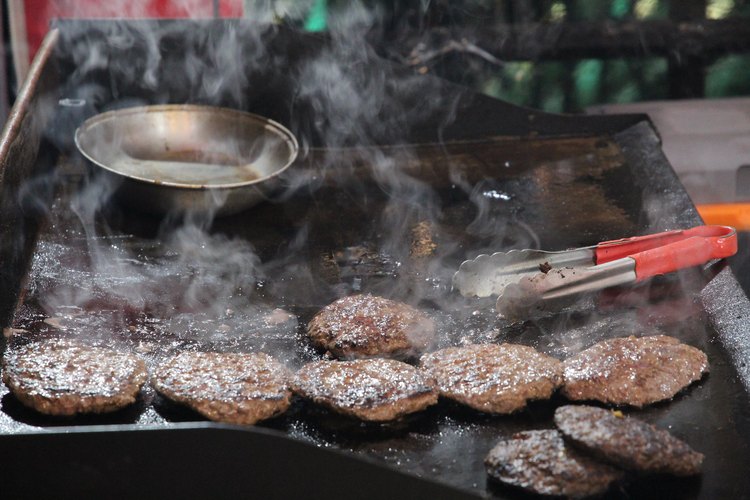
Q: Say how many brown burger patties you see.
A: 8